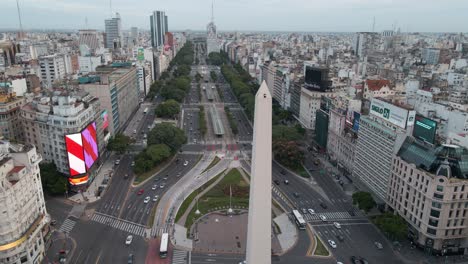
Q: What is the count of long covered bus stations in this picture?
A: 2